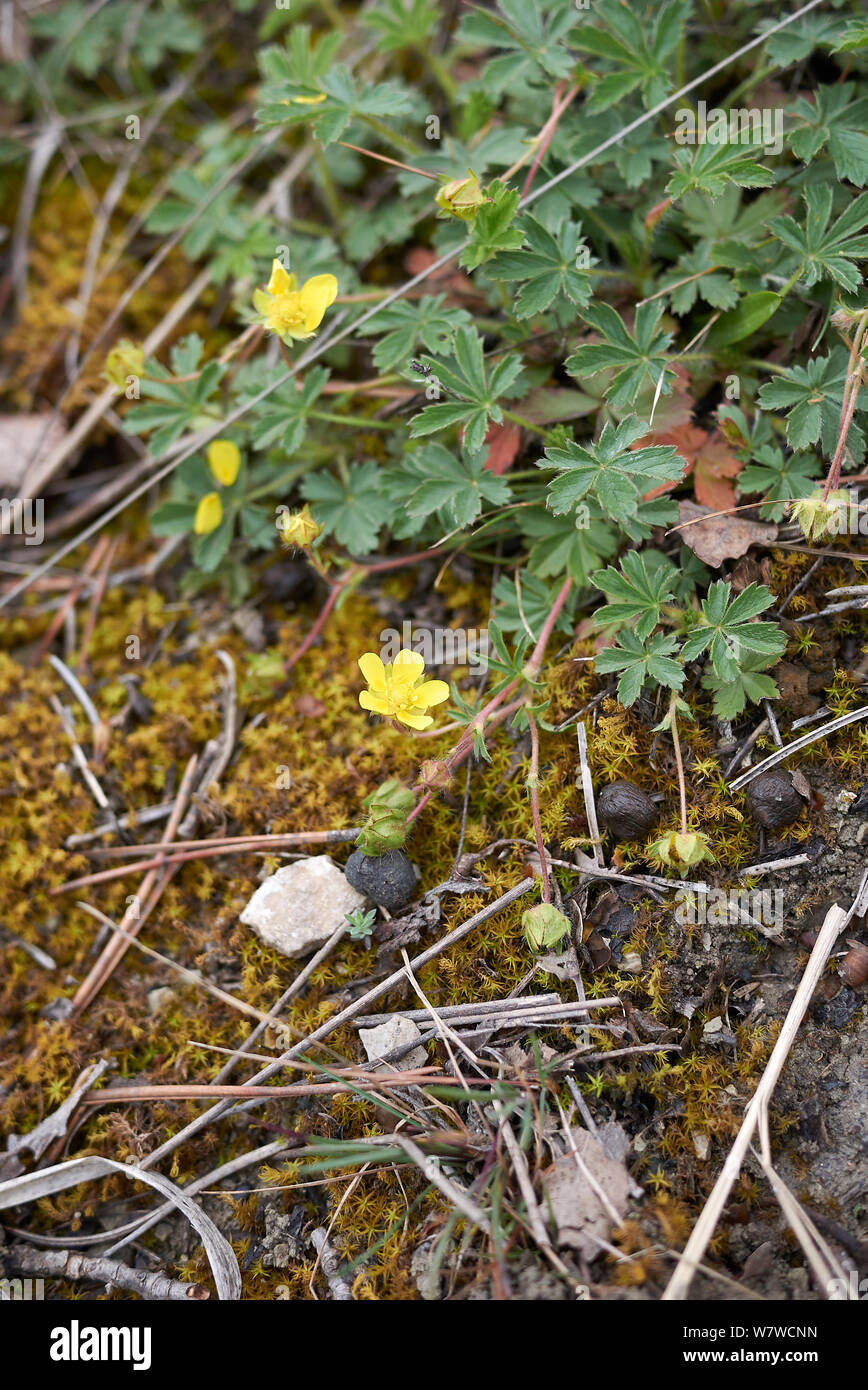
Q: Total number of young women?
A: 0